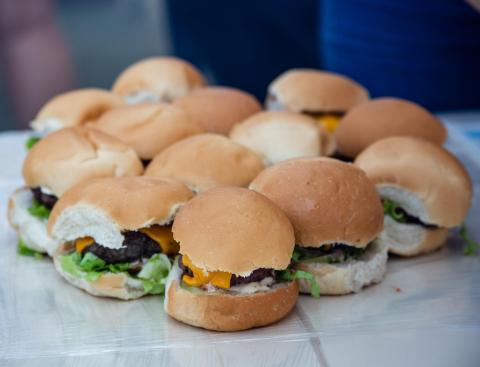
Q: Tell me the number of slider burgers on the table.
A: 13